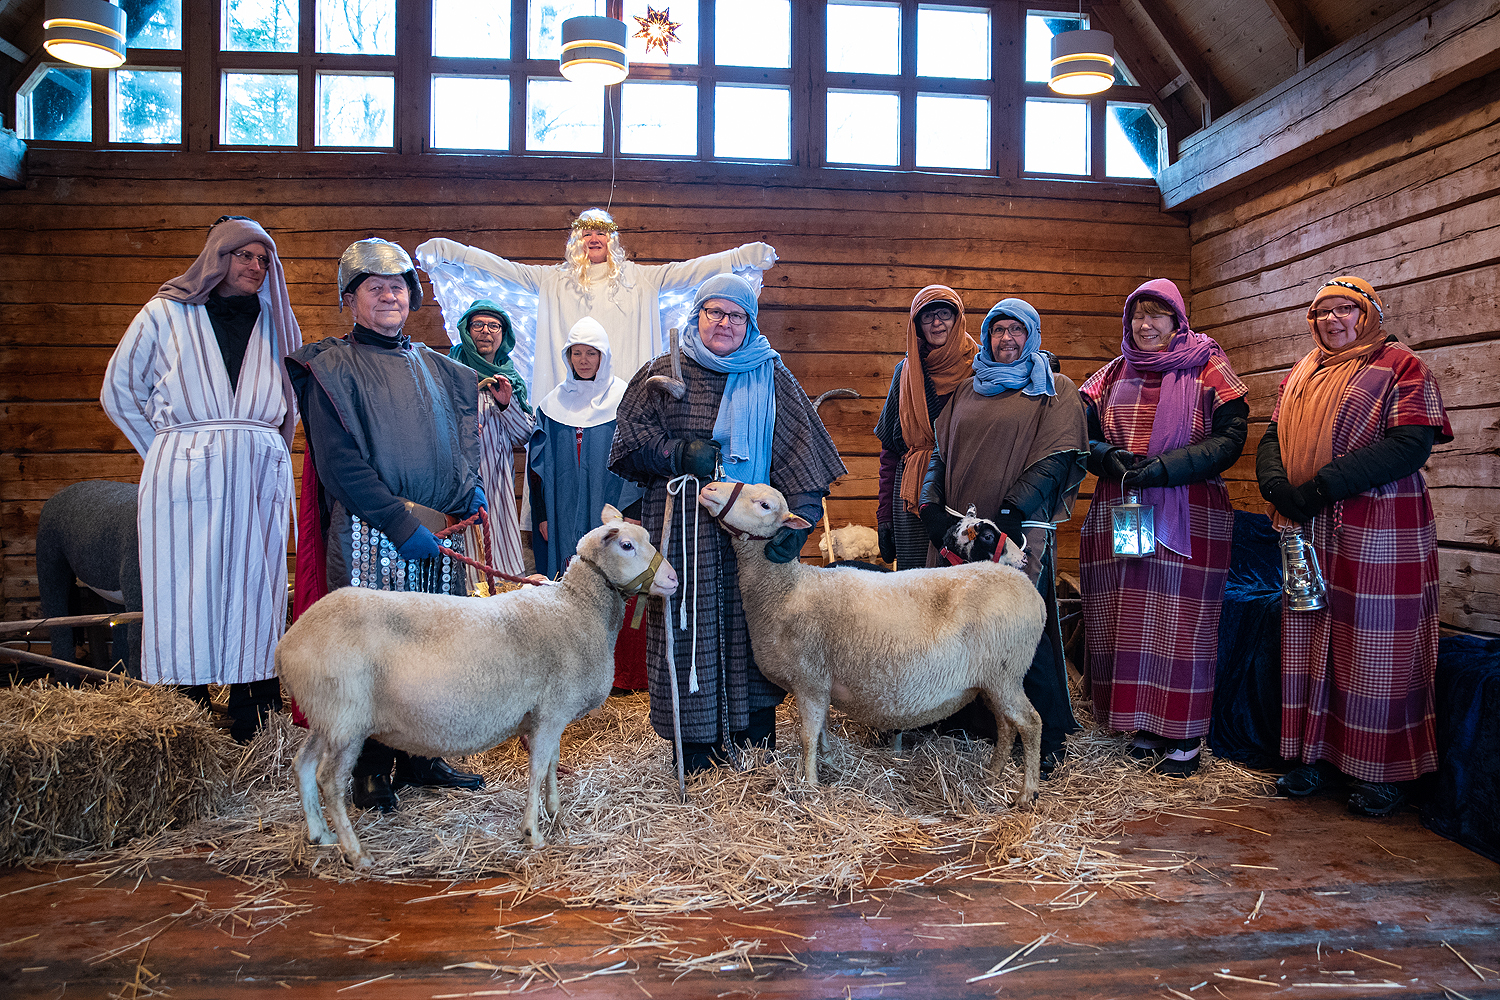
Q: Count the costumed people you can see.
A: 10